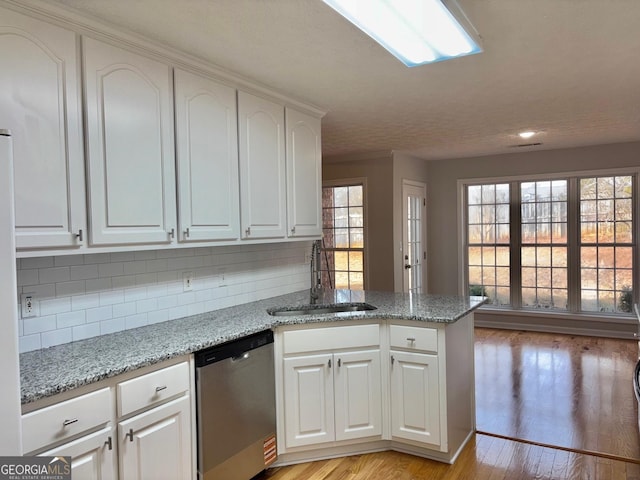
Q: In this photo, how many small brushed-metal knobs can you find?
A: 13